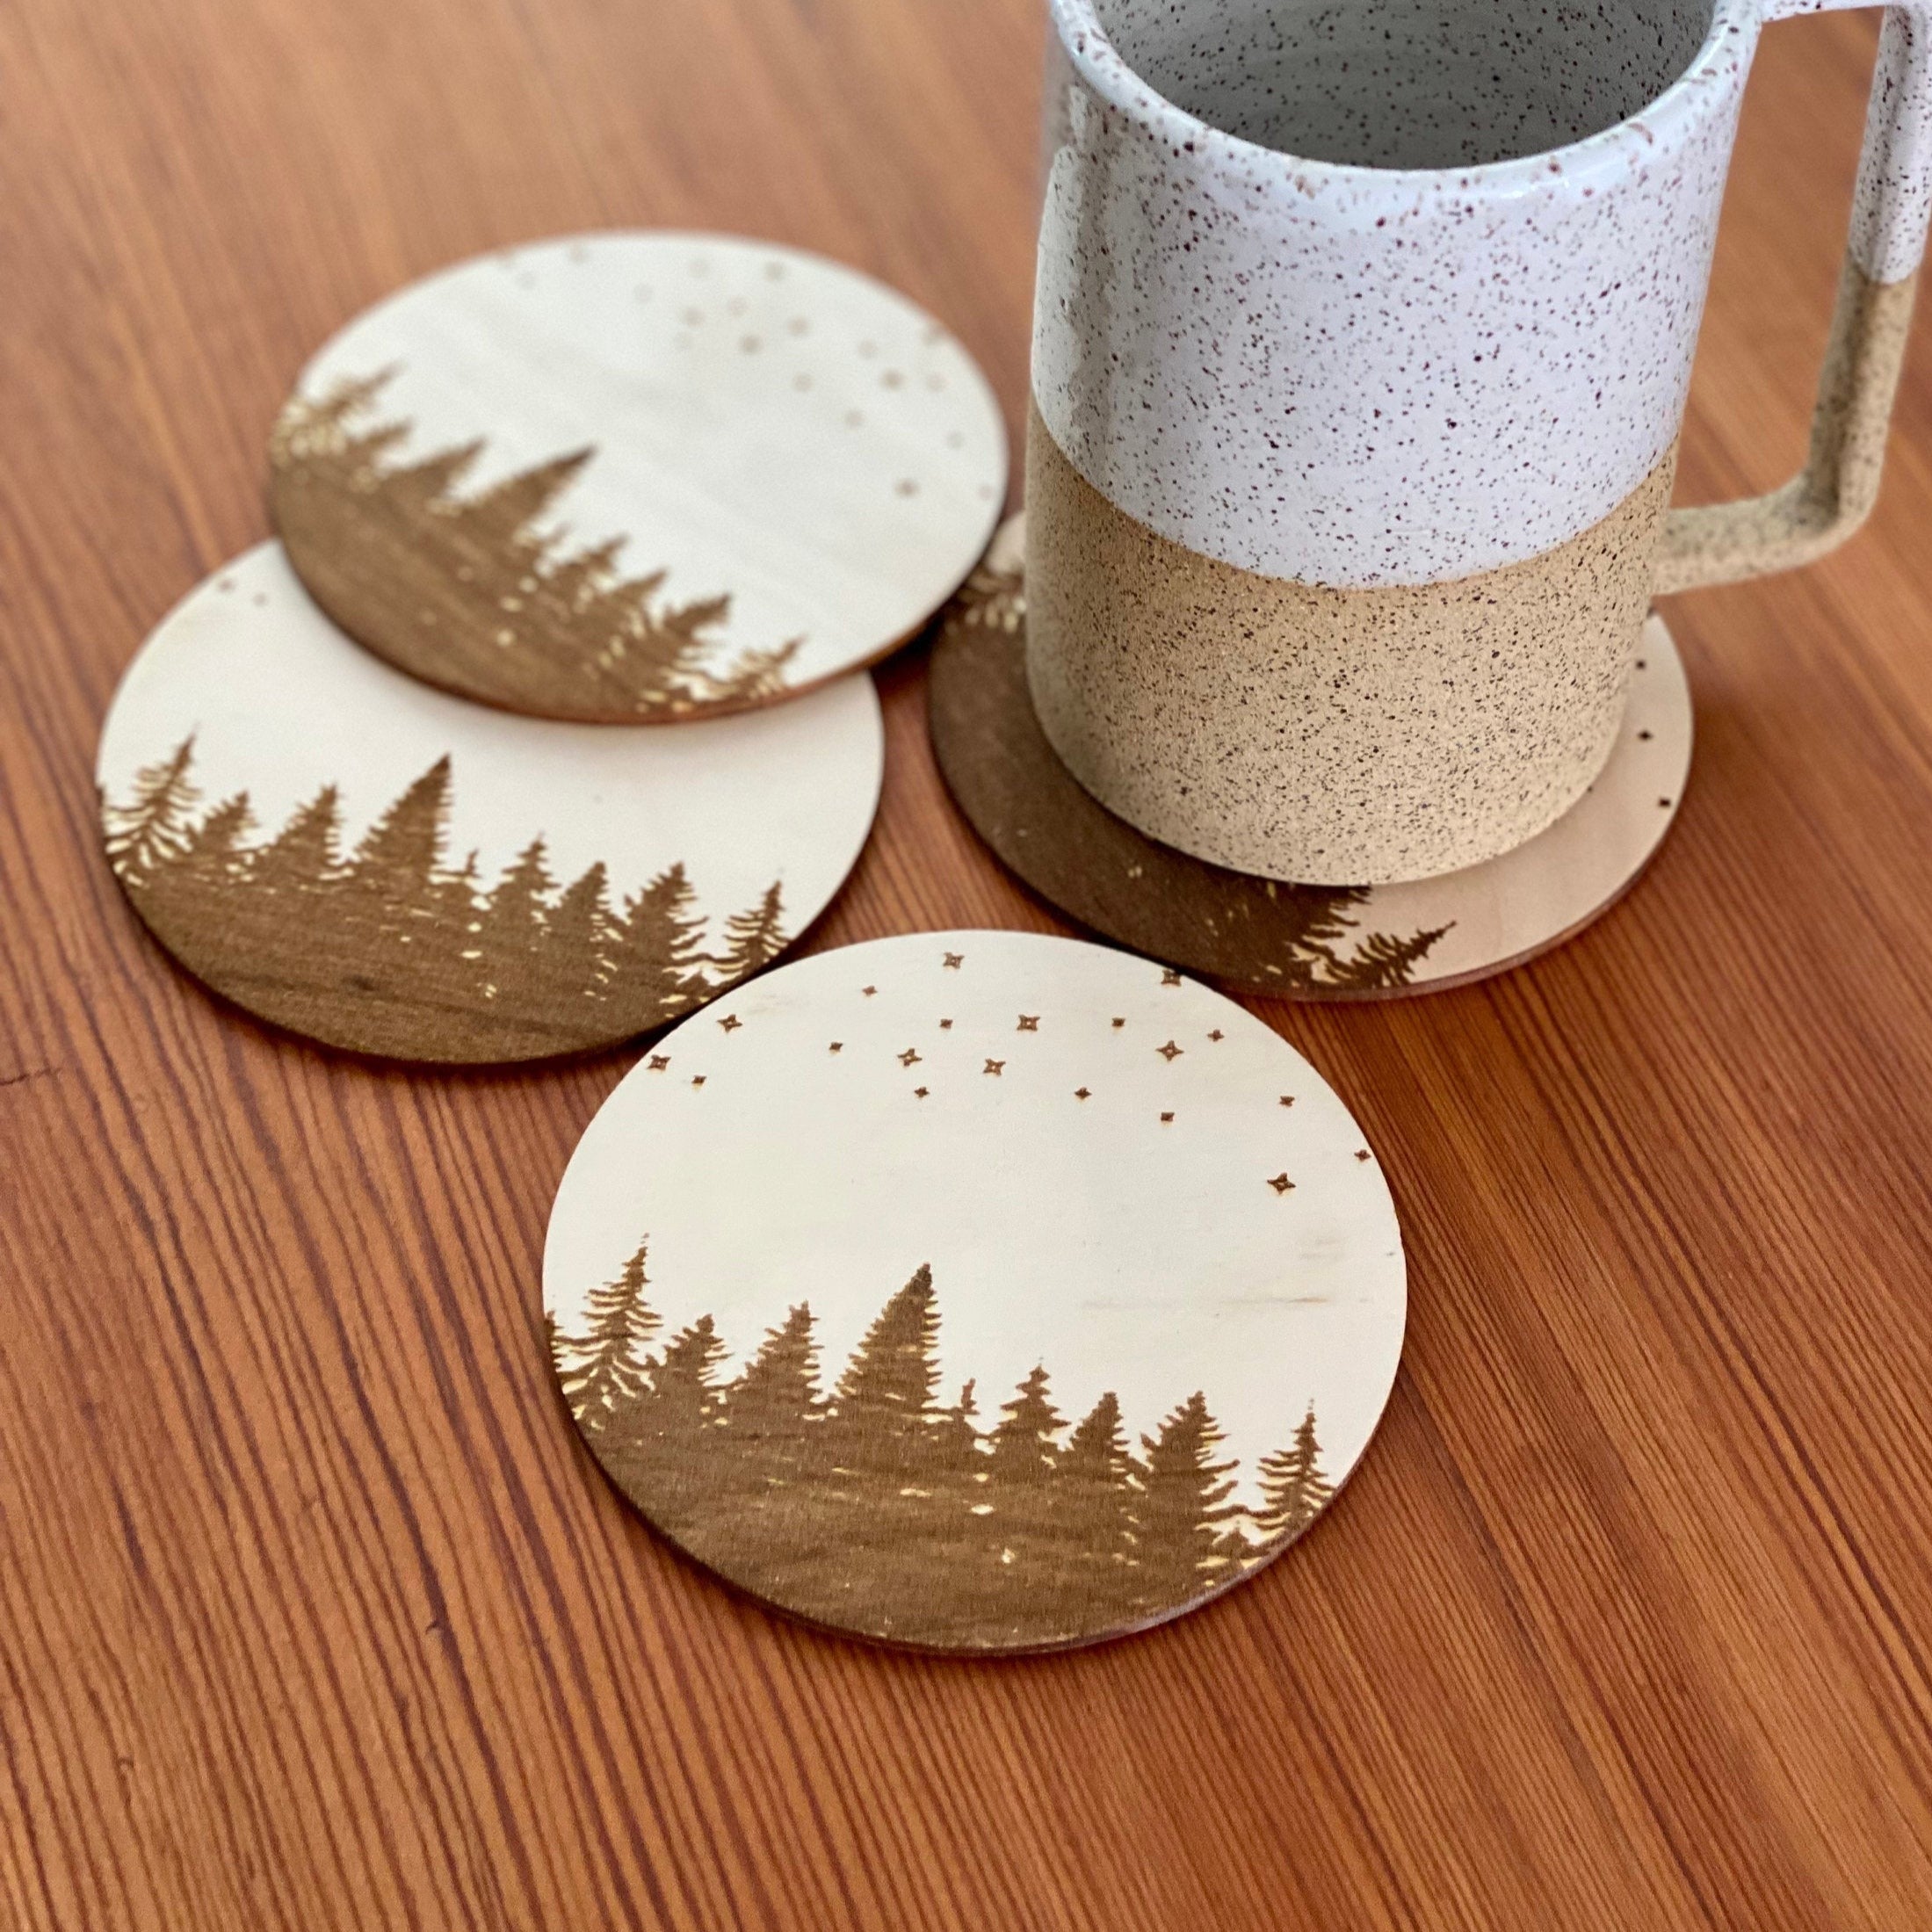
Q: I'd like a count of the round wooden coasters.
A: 4